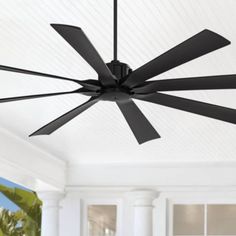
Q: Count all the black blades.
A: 8